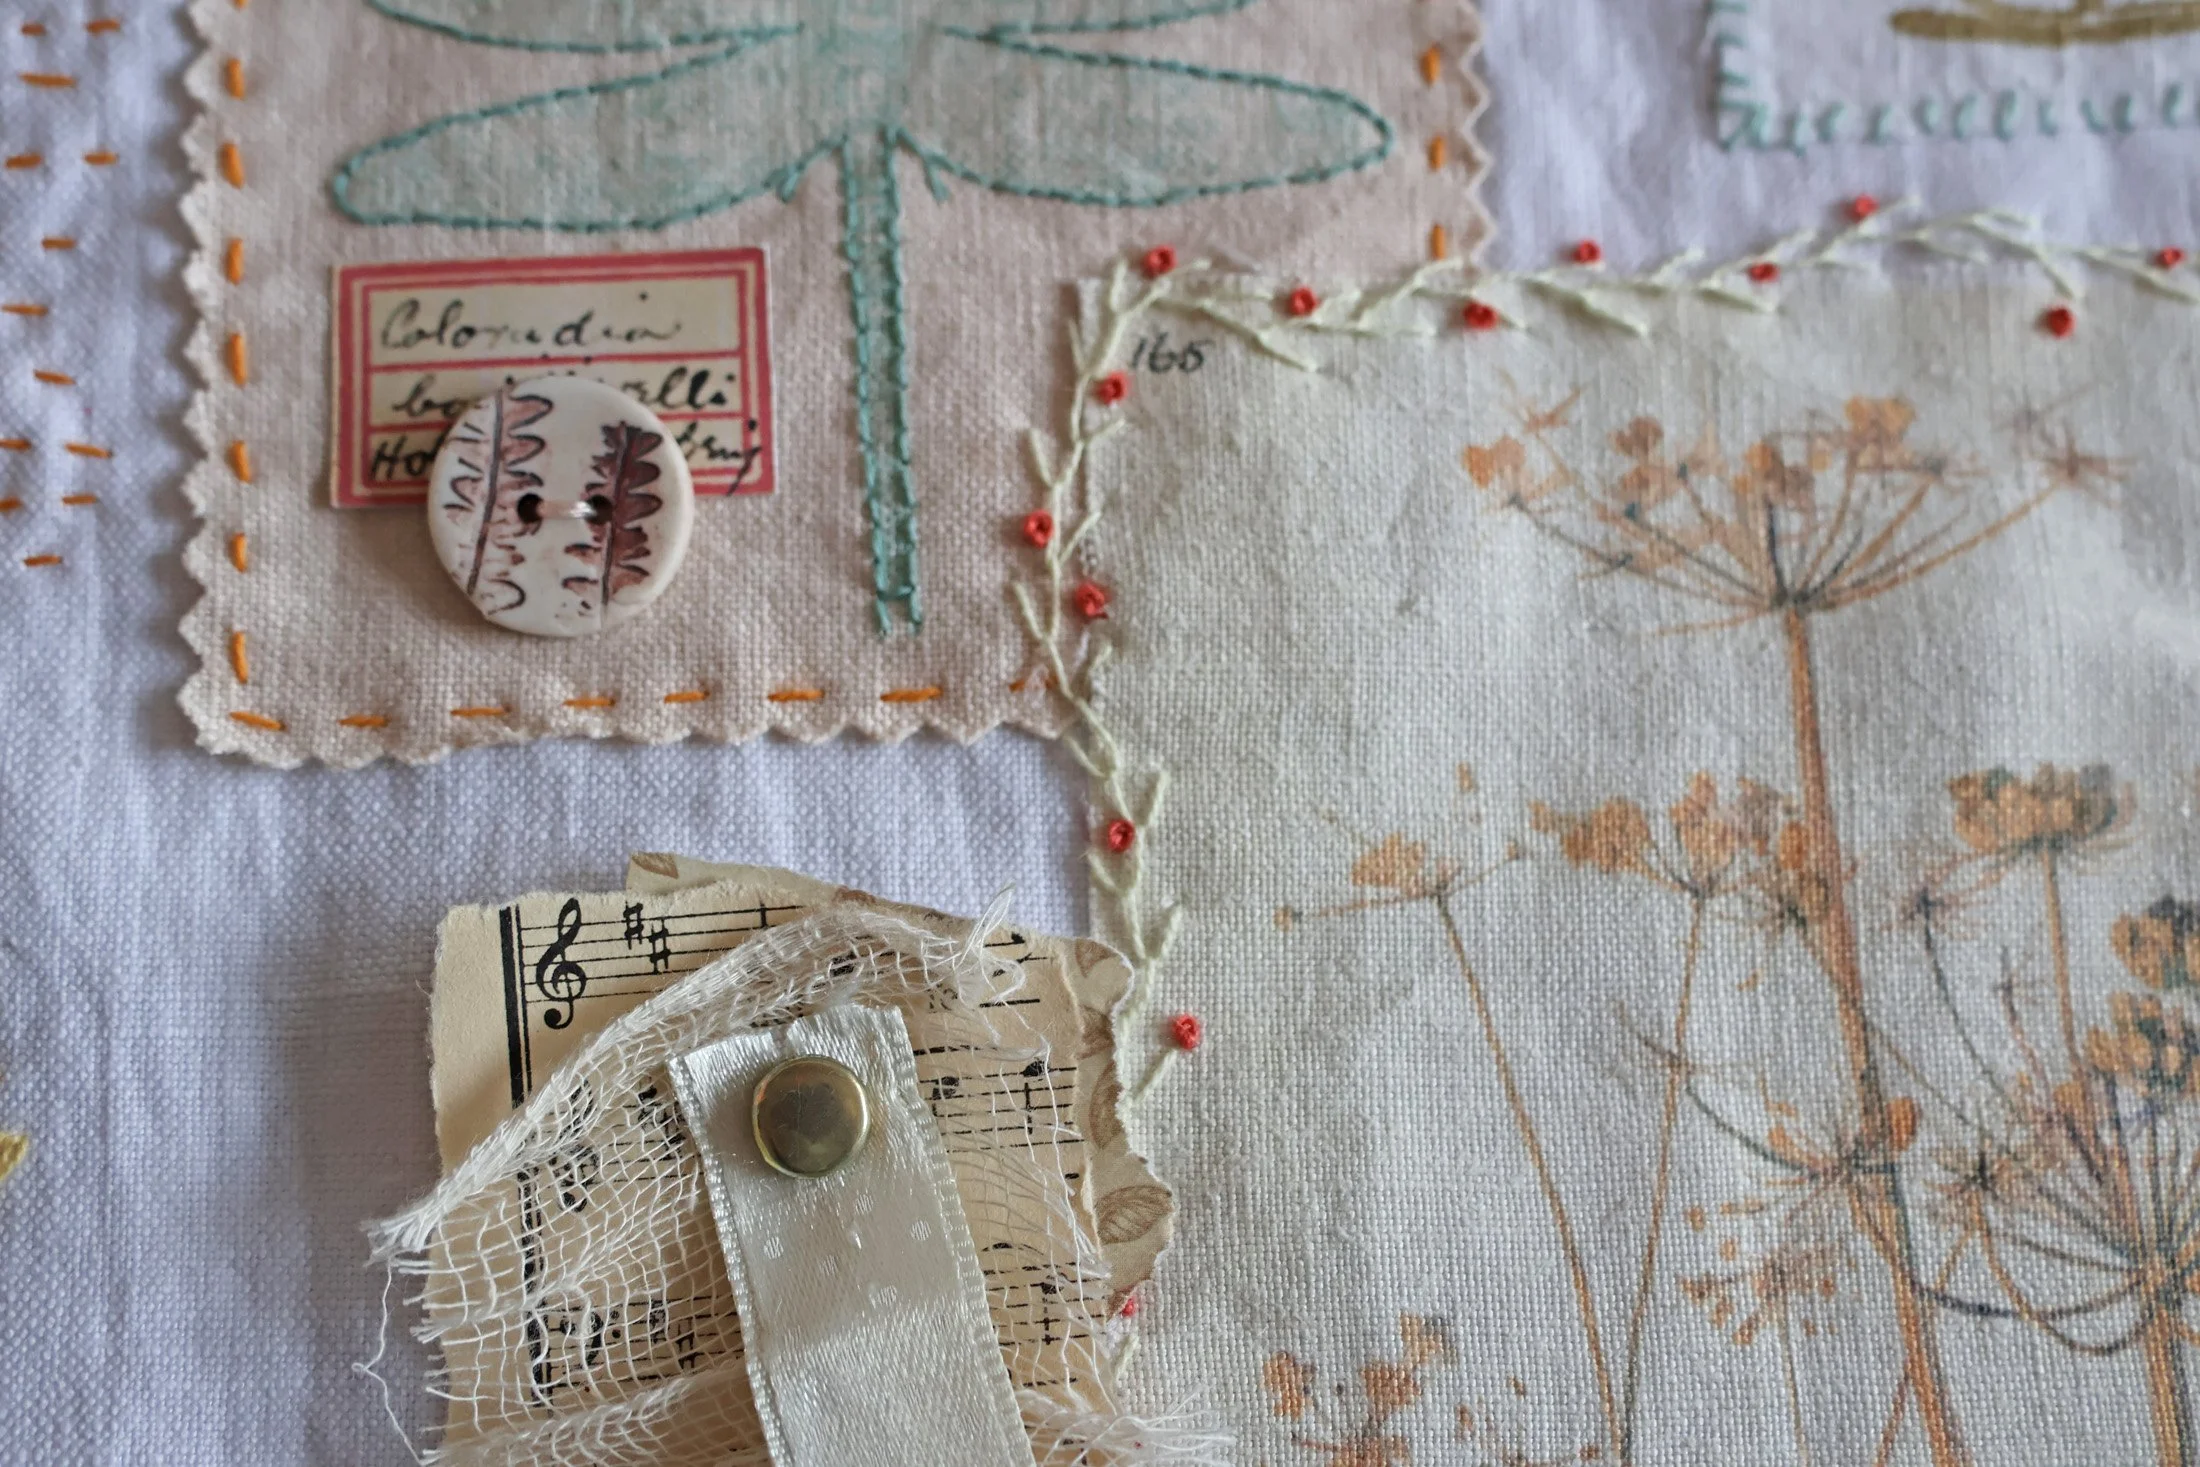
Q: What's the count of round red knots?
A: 14